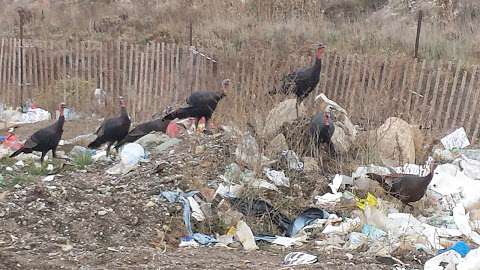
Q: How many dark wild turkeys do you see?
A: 7